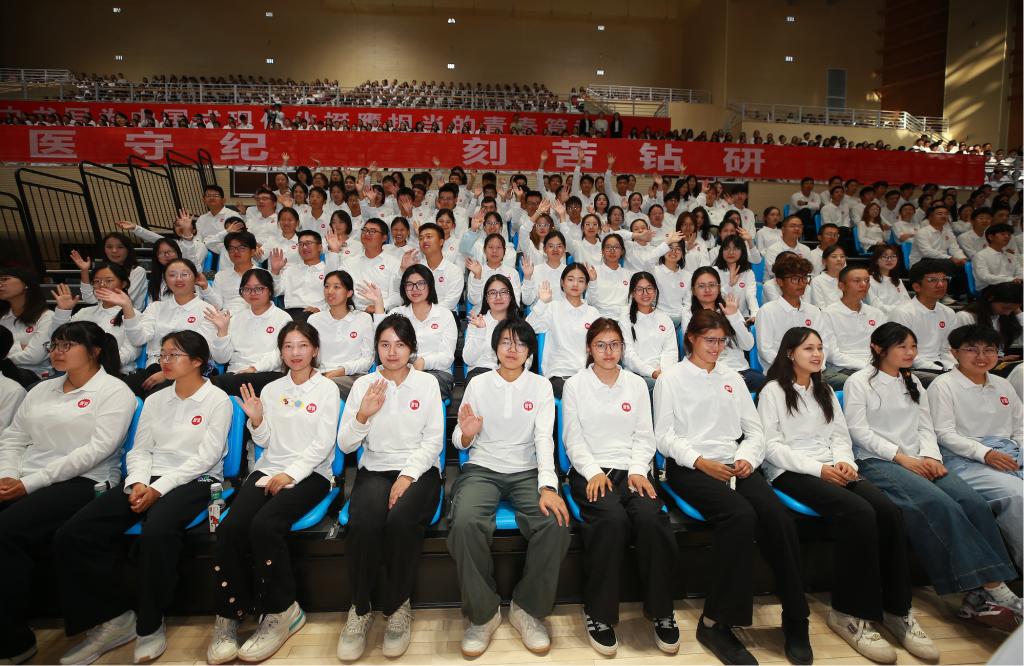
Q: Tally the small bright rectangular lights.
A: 10